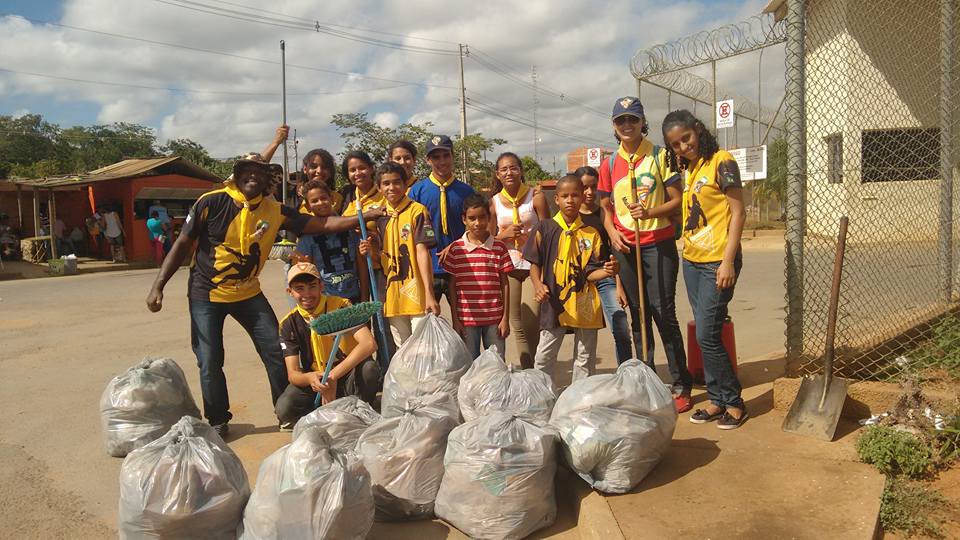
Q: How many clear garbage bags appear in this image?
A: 9